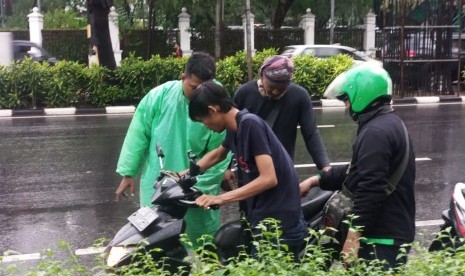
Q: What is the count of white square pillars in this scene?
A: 6